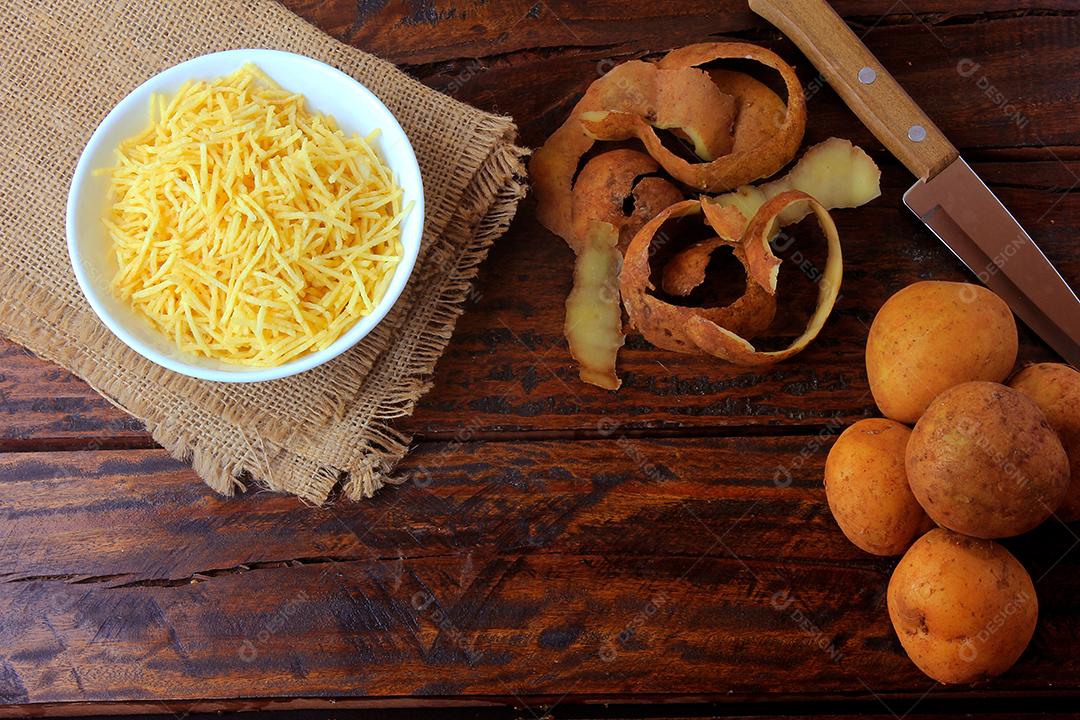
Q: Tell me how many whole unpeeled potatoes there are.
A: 5